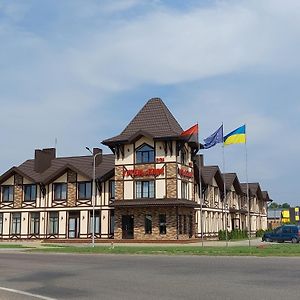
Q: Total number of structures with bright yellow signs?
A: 1